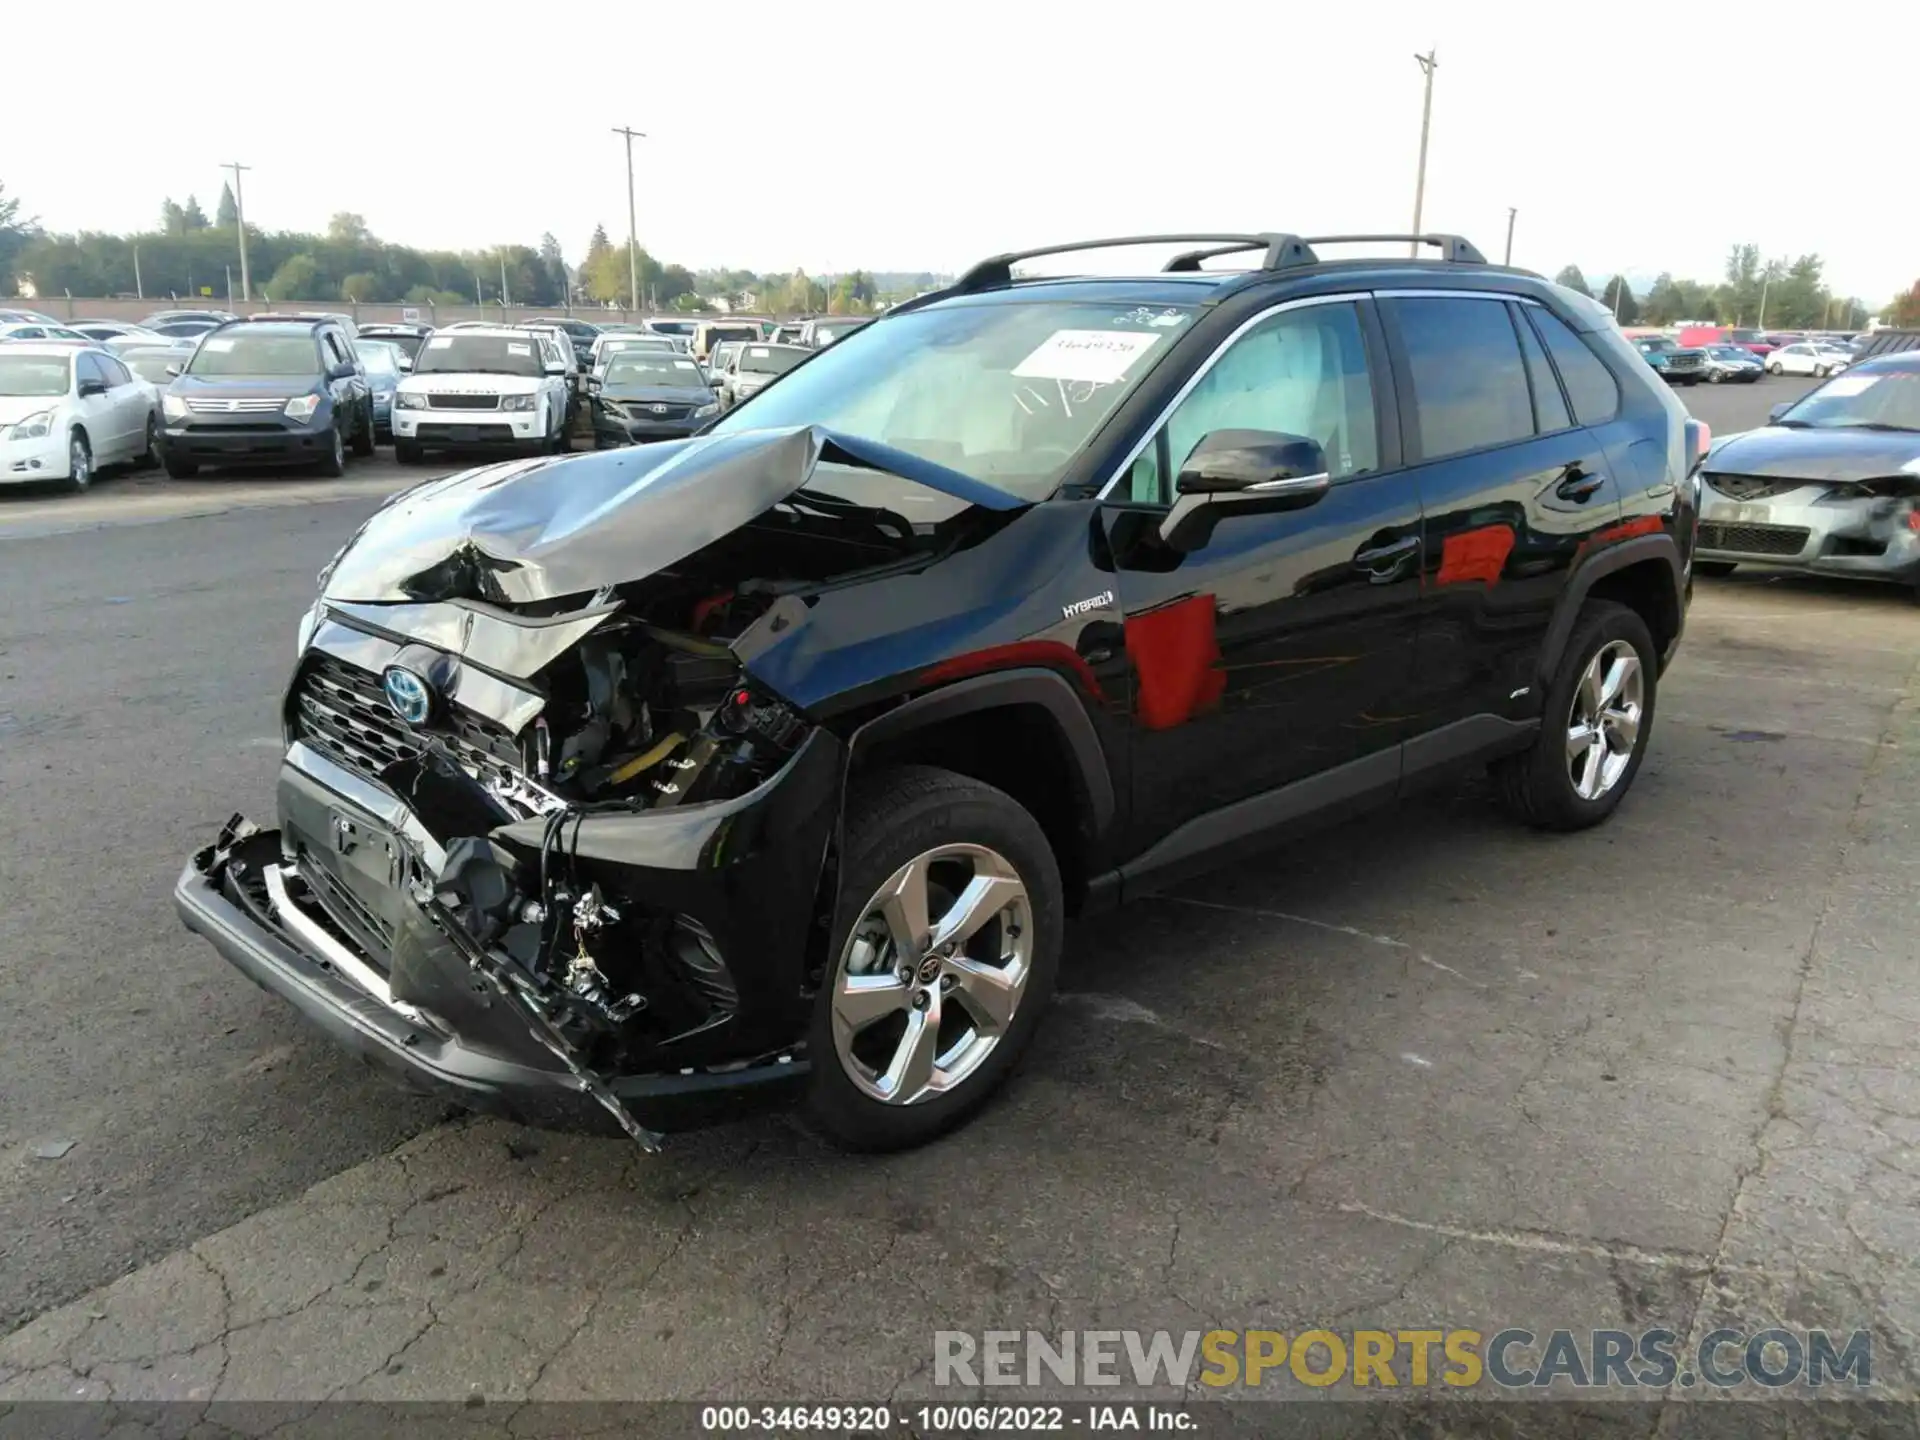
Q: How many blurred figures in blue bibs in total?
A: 0